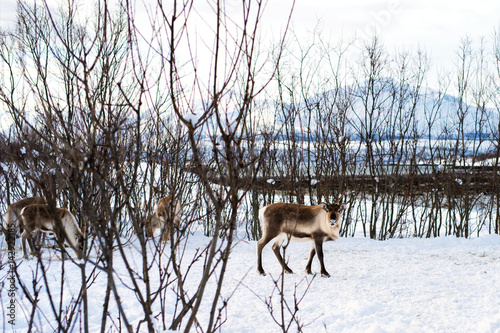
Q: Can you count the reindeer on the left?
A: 3